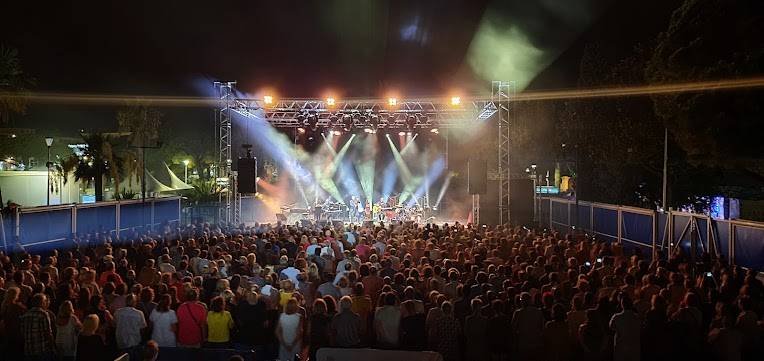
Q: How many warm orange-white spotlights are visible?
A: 4